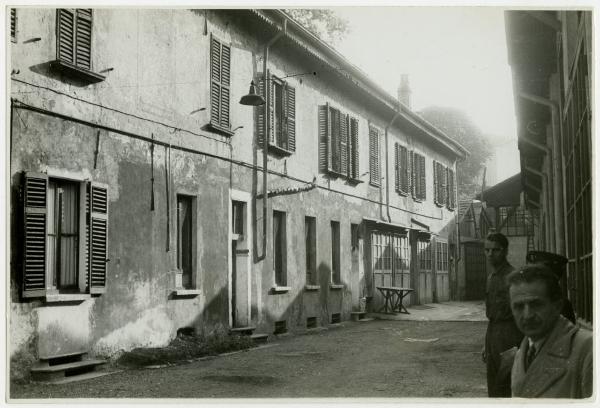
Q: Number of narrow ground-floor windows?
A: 4